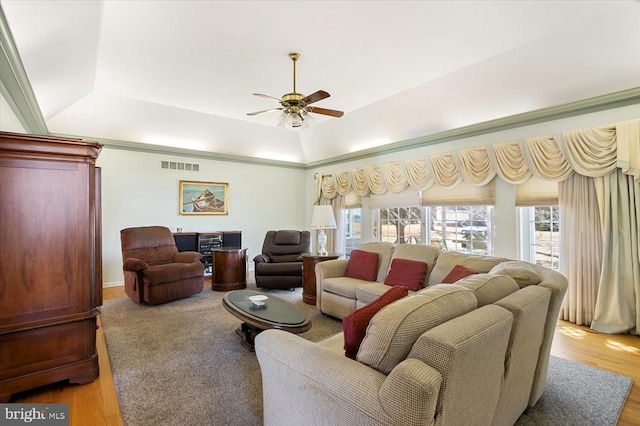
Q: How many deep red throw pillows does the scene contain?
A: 4